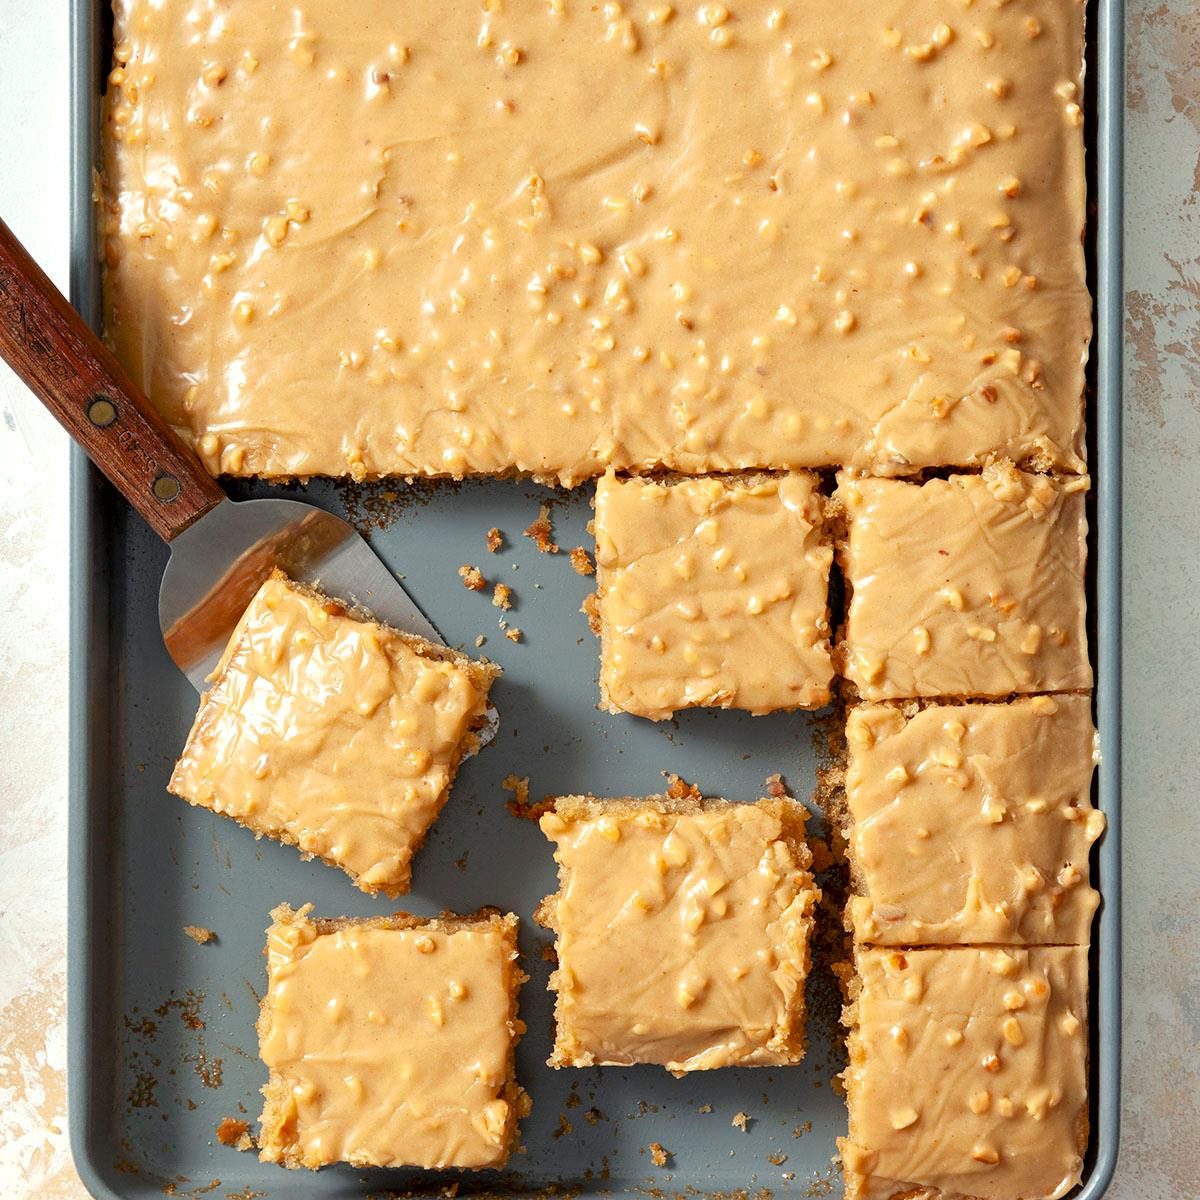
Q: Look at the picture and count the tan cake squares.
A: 7